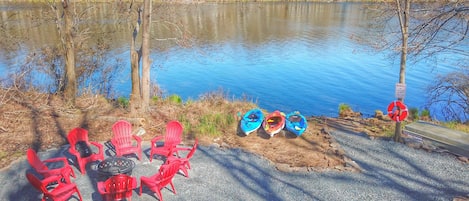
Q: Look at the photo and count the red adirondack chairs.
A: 8